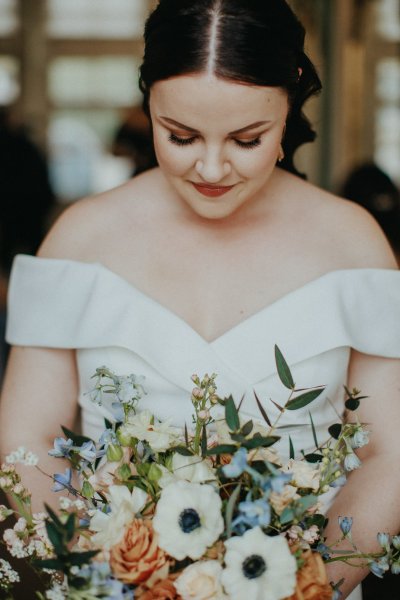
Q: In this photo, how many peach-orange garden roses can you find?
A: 3